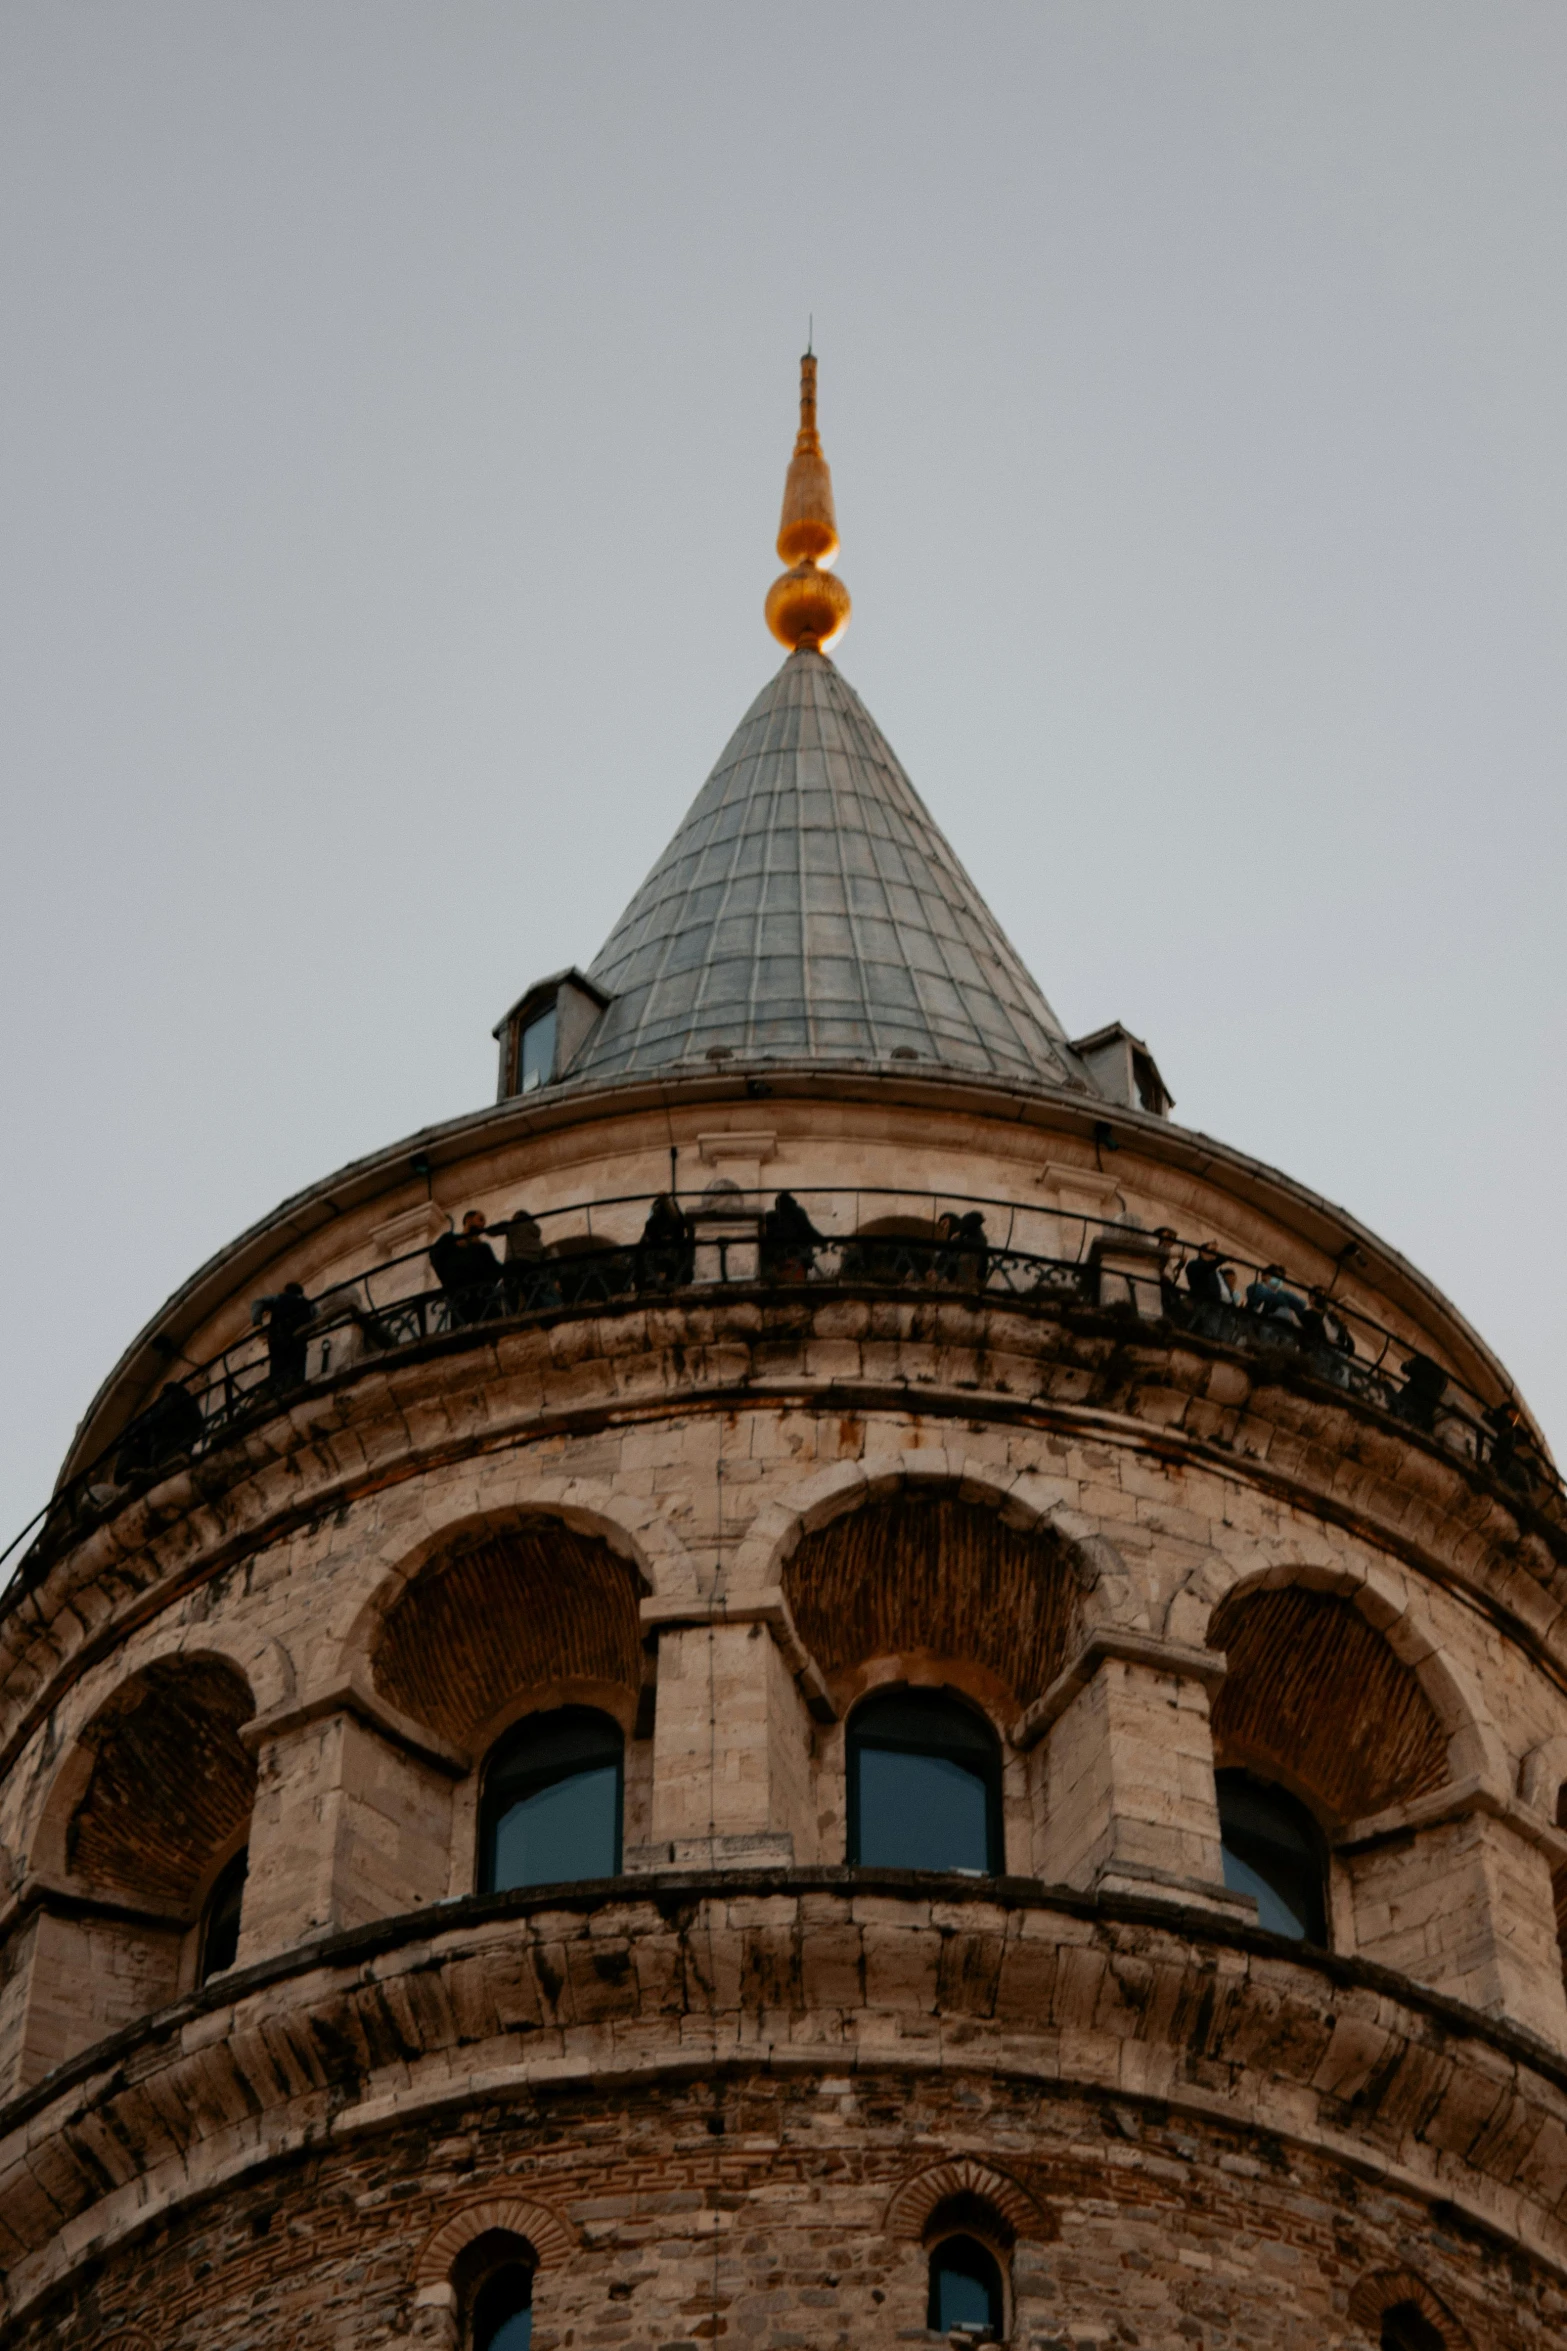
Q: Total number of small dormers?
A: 2